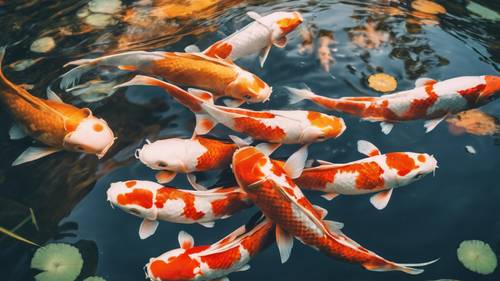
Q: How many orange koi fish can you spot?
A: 2